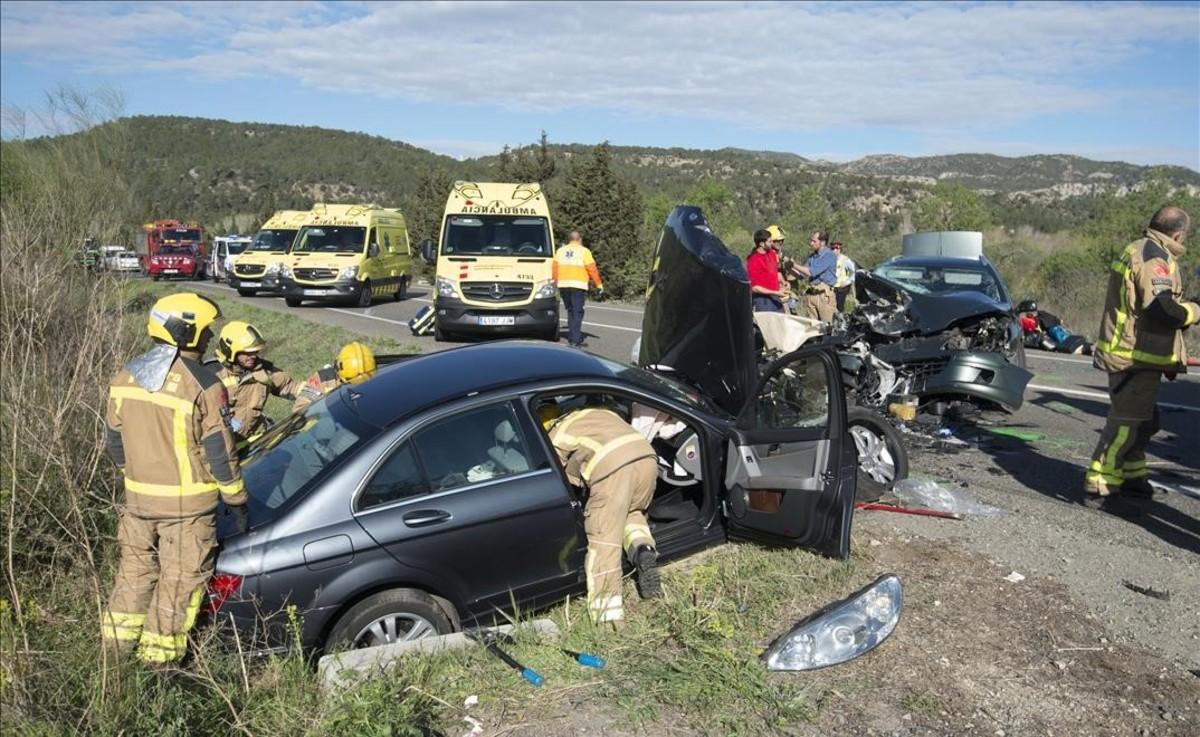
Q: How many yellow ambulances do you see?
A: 3